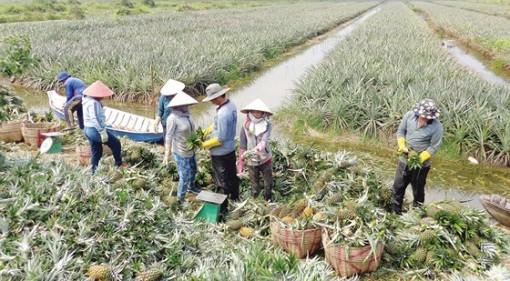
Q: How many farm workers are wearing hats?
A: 7